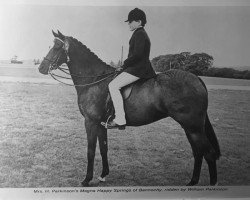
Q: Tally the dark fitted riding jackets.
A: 1